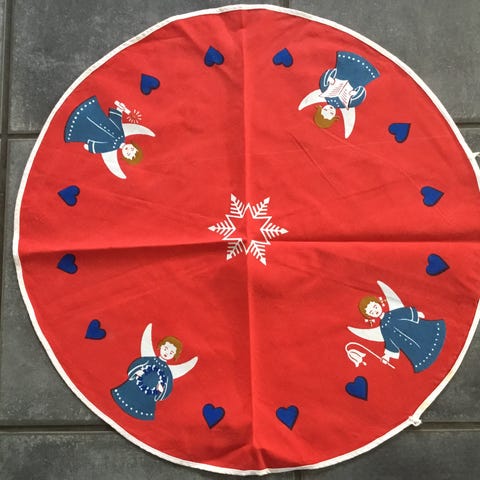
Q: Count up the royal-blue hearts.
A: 12